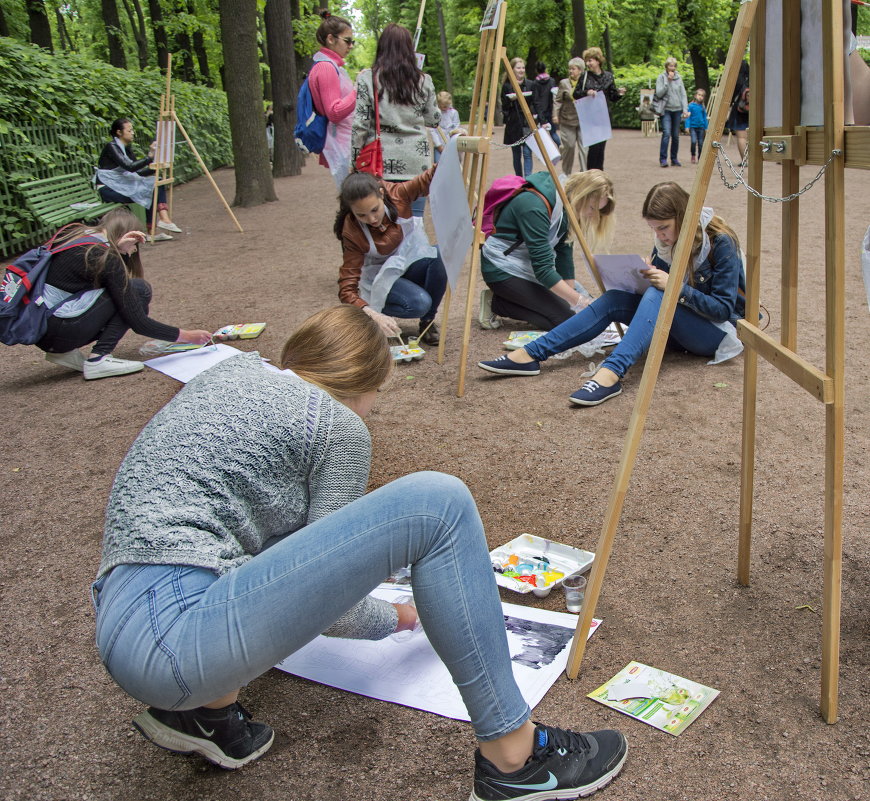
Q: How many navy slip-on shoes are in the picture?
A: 2